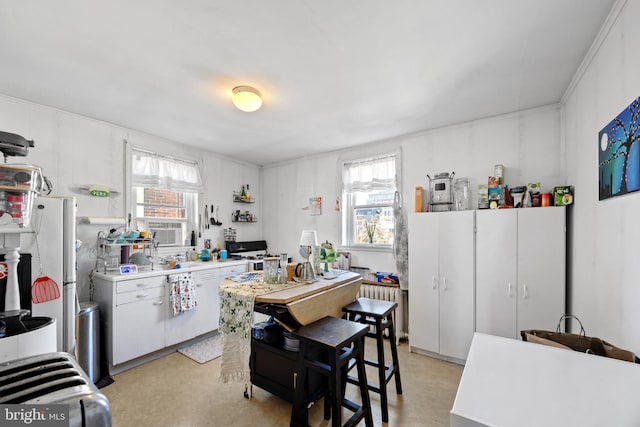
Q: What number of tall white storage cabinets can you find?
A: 2